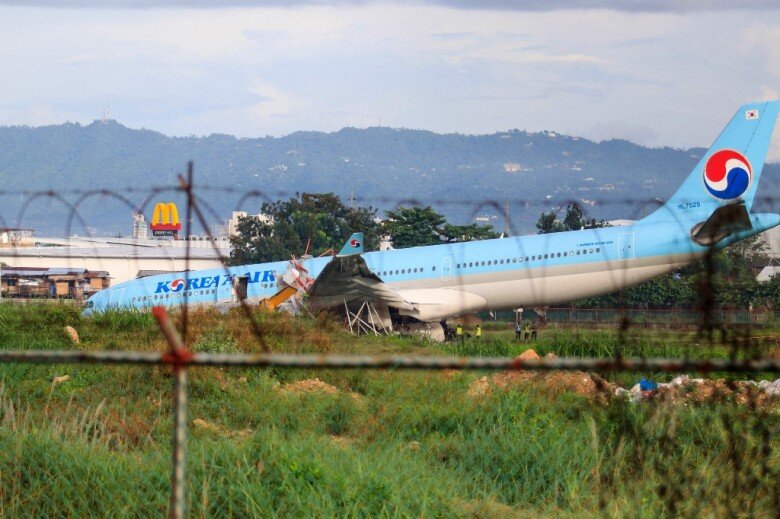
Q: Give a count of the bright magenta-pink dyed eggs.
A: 0